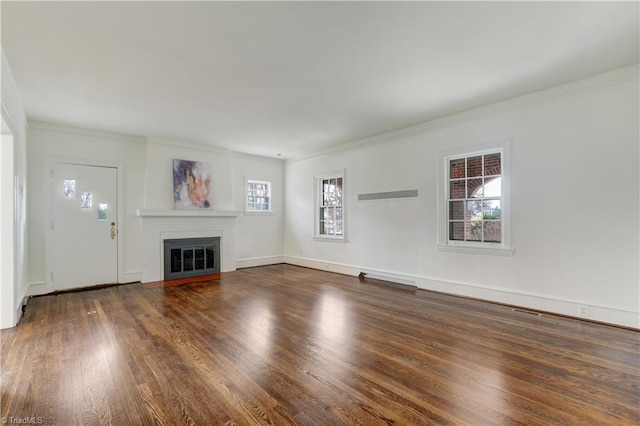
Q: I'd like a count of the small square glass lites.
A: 3